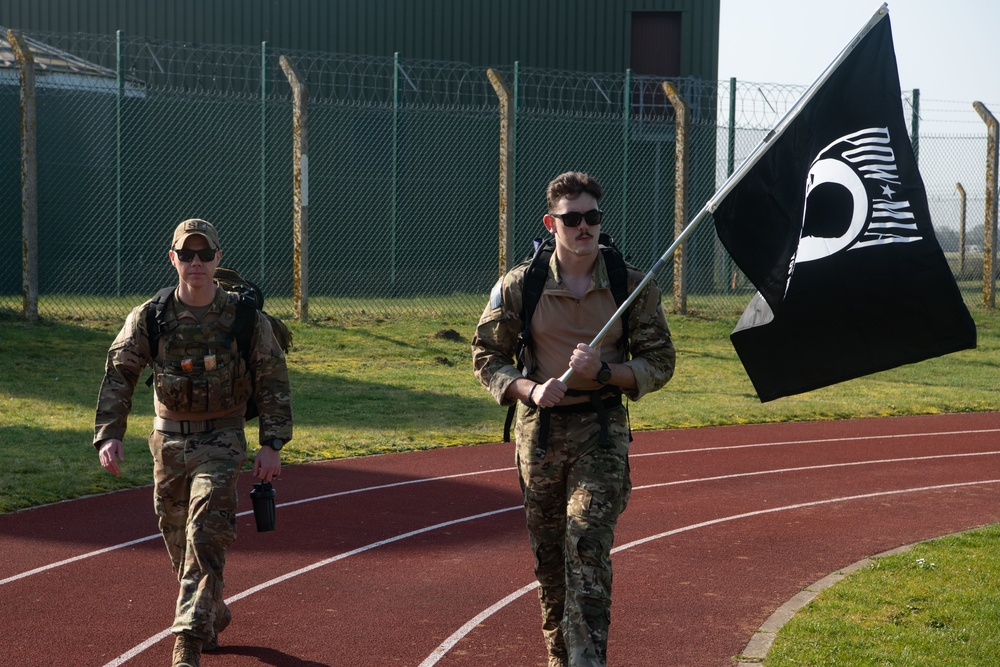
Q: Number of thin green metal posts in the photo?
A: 7